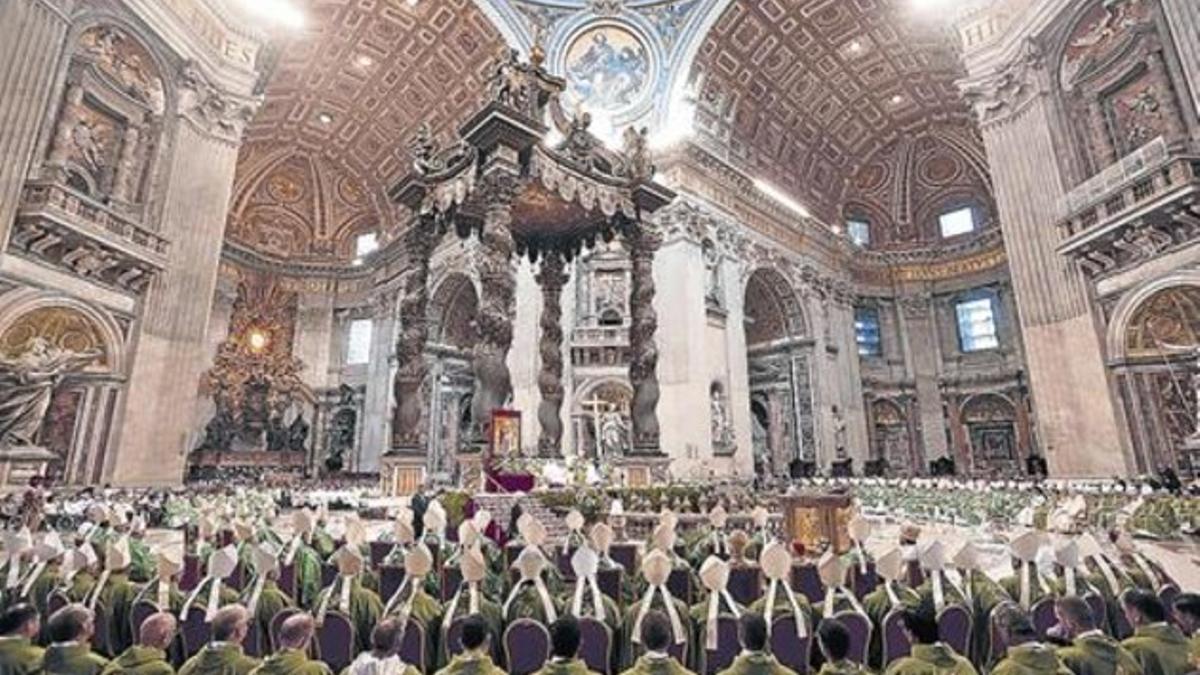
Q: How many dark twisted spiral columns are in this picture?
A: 4